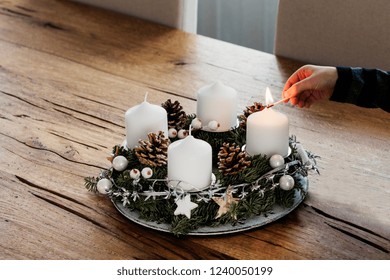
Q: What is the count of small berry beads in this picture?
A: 6